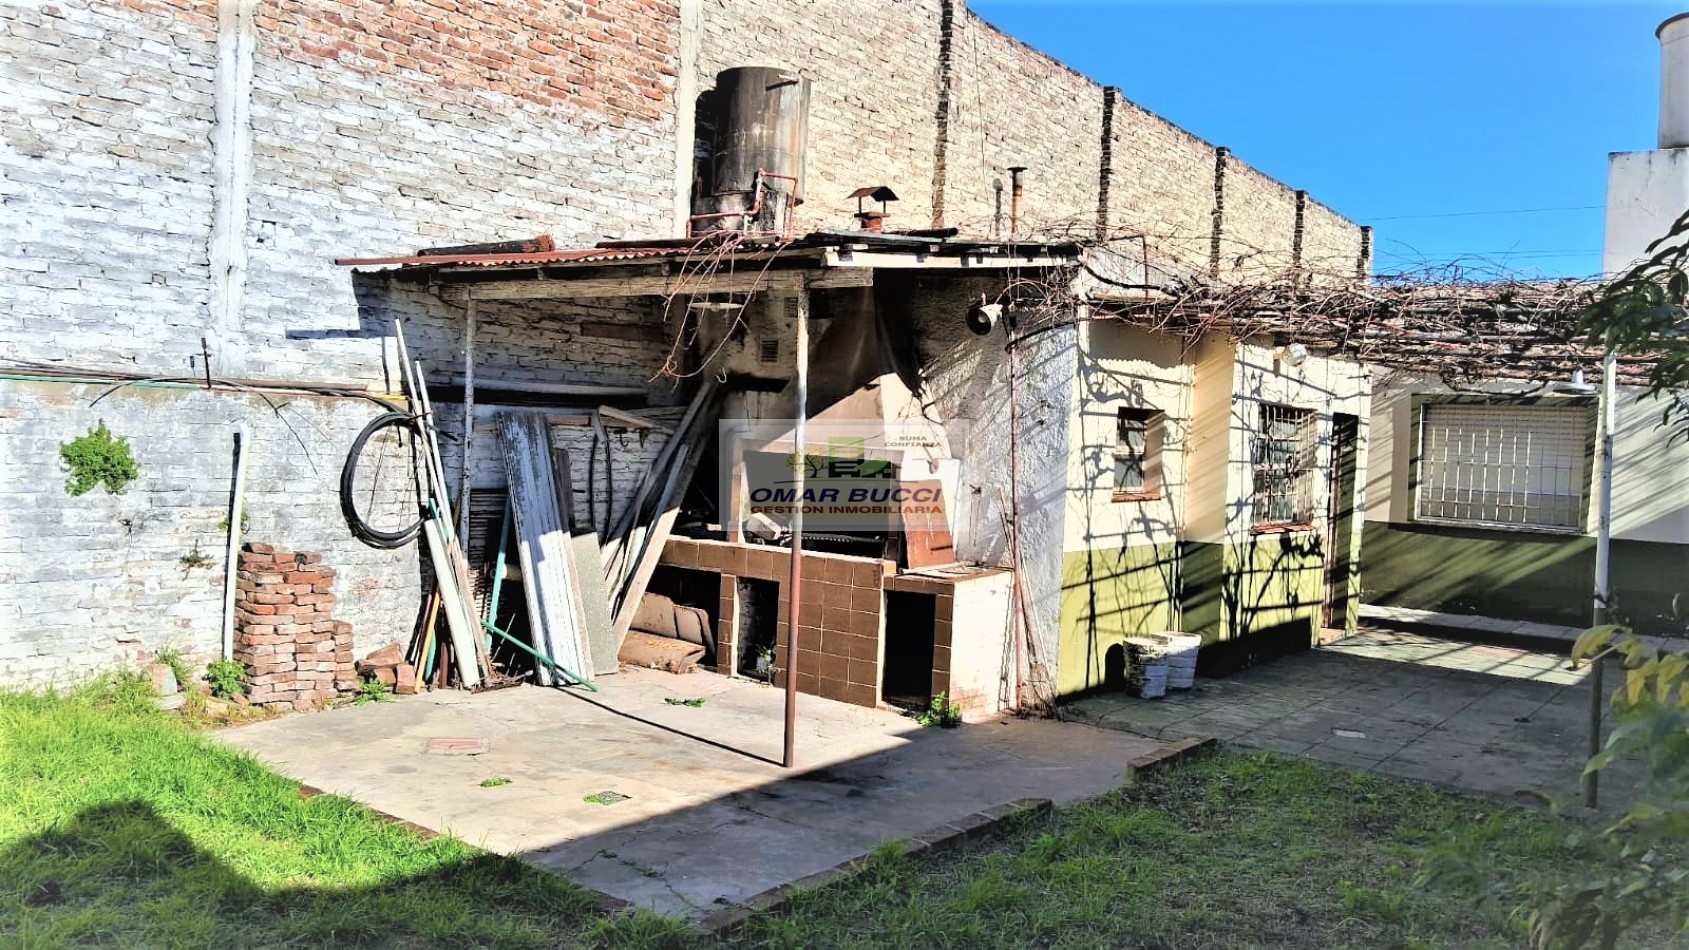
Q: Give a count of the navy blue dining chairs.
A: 0